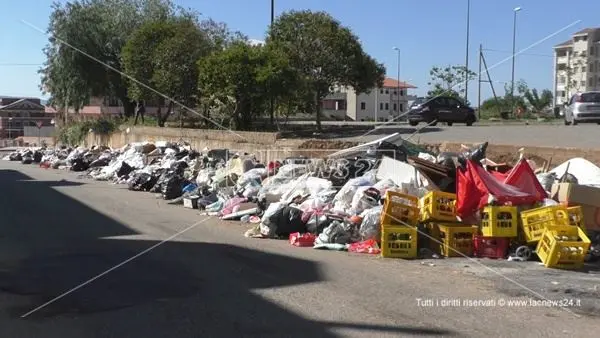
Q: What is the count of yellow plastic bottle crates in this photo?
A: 8